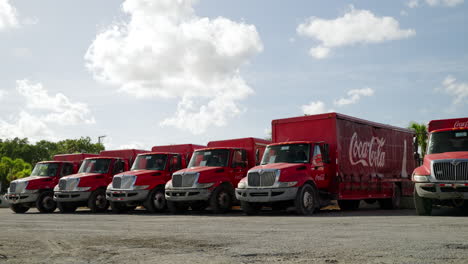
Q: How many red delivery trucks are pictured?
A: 6